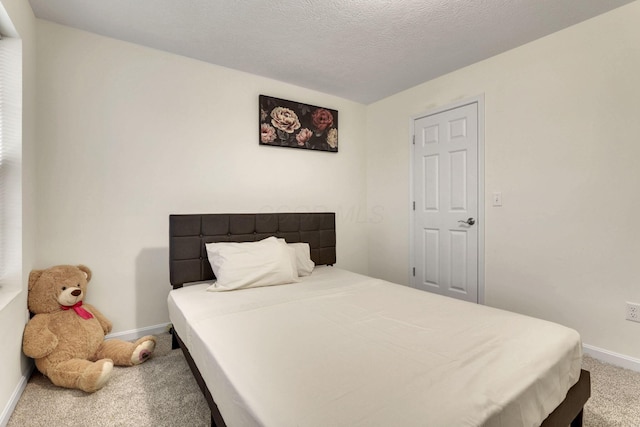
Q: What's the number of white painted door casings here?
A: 1